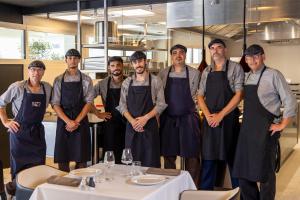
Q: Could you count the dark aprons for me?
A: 7